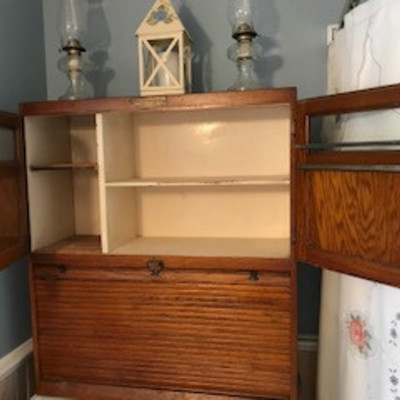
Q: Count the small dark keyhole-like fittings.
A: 3